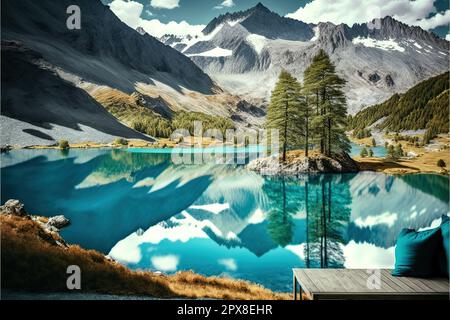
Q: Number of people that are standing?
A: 0